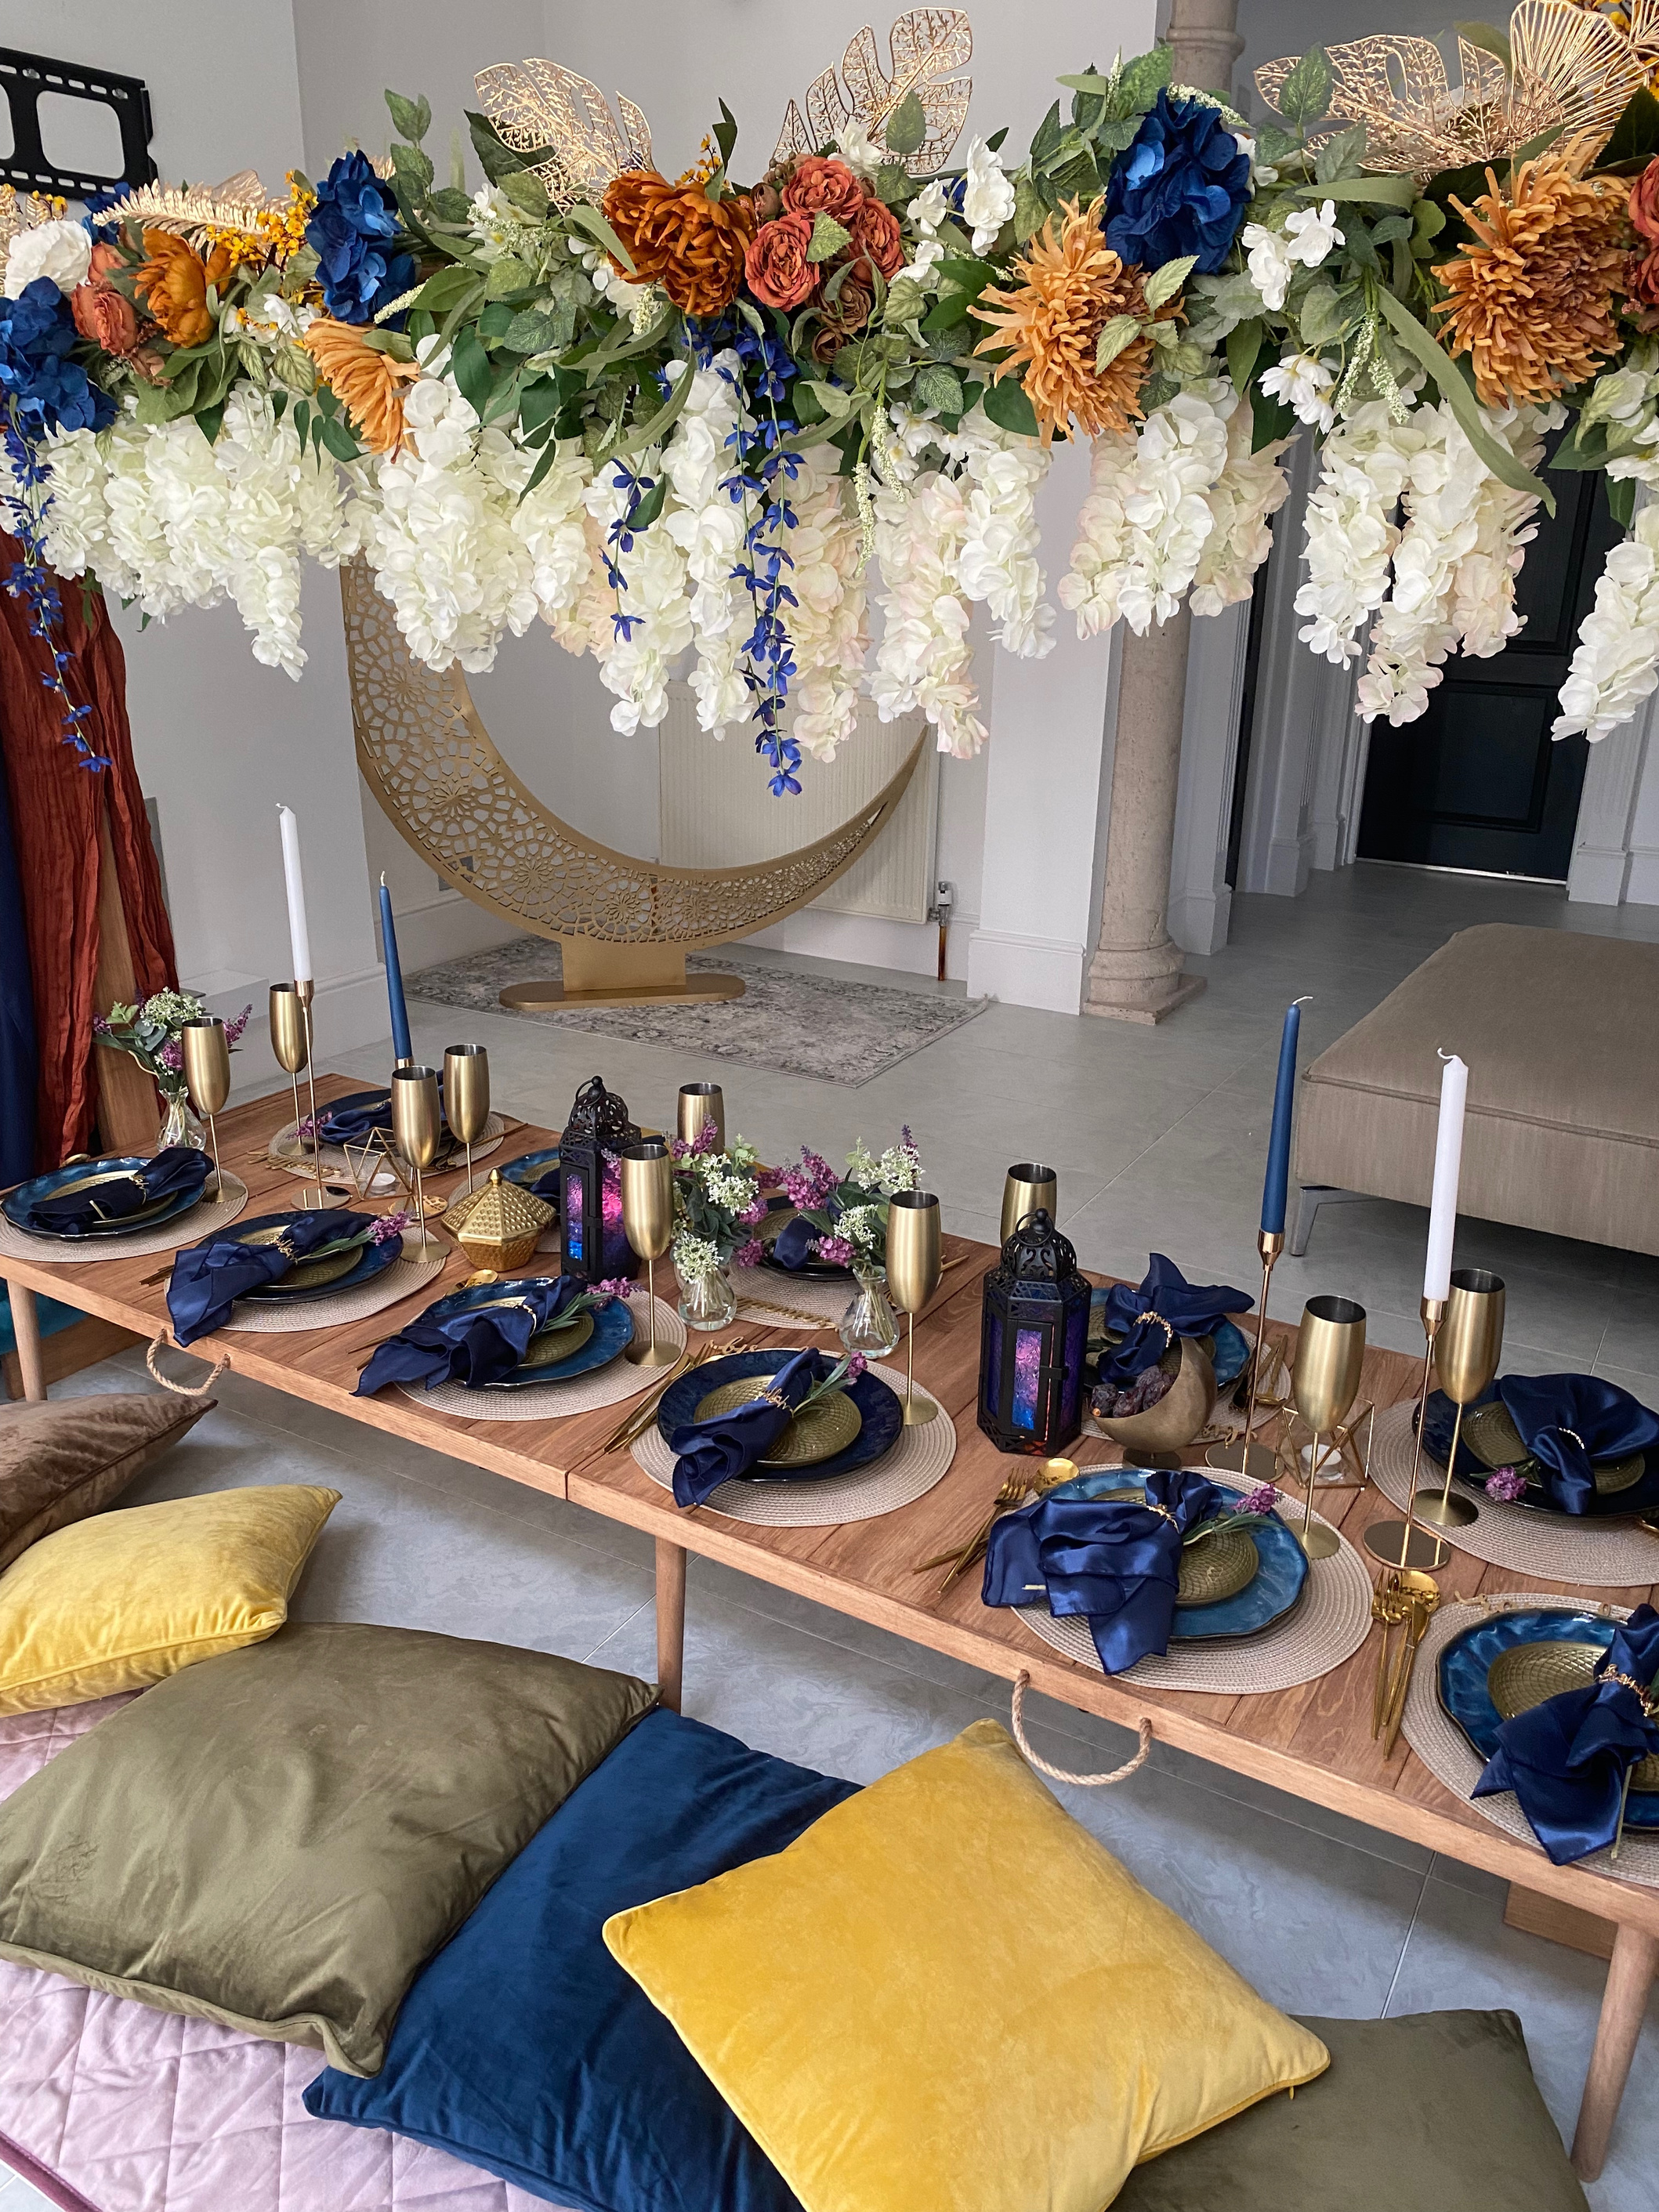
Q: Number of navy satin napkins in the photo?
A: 11